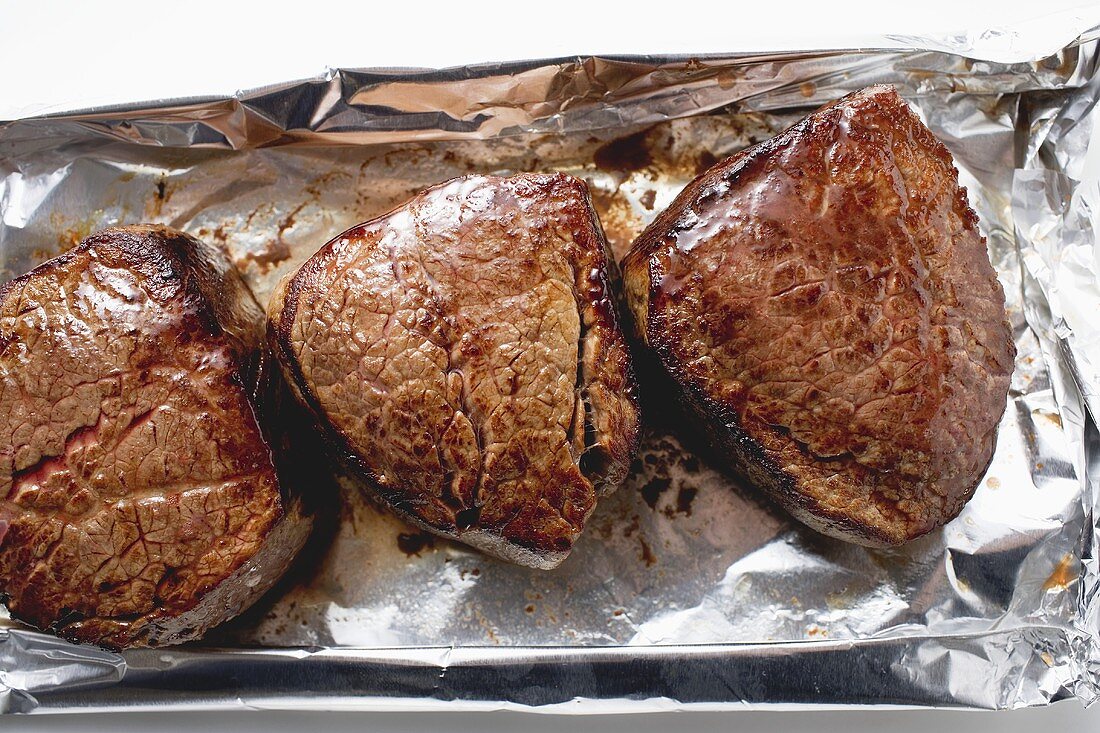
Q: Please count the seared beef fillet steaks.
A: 3